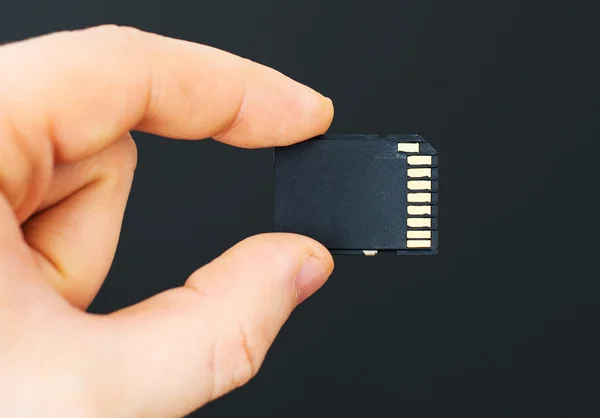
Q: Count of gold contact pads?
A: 9